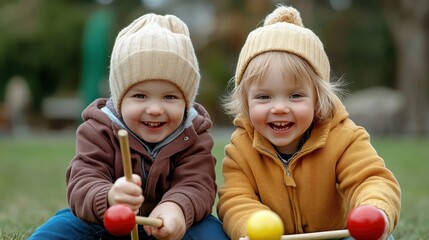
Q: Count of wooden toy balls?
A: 3